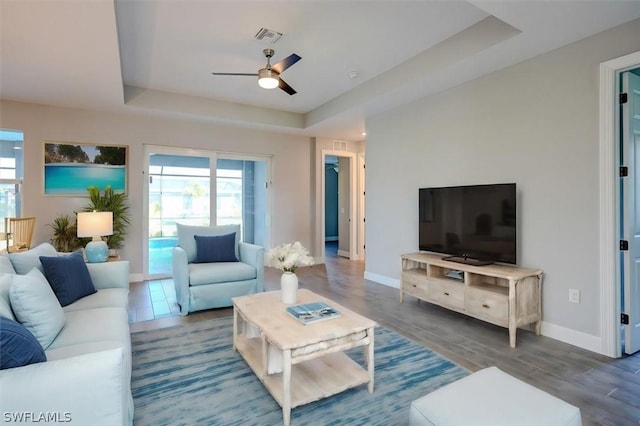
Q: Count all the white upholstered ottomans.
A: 1